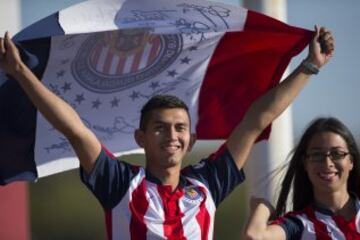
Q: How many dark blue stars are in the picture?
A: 11